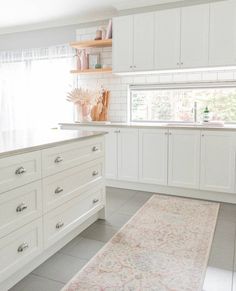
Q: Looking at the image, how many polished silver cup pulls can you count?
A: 9